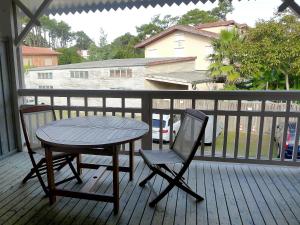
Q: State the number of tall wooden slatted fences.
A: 1